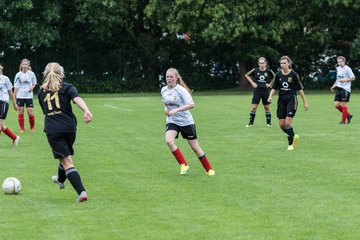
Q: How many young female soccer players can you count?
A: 7